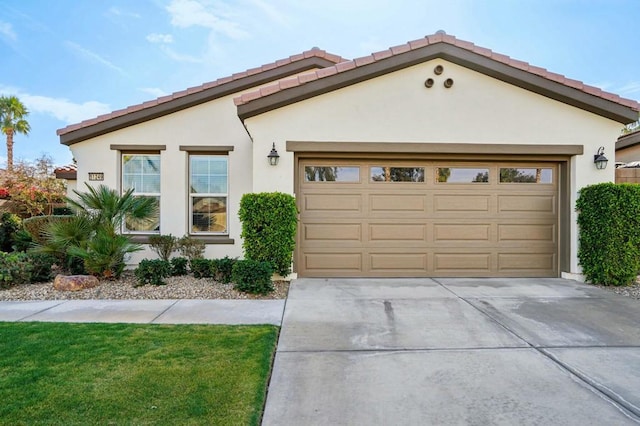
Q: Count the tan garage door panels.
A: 12